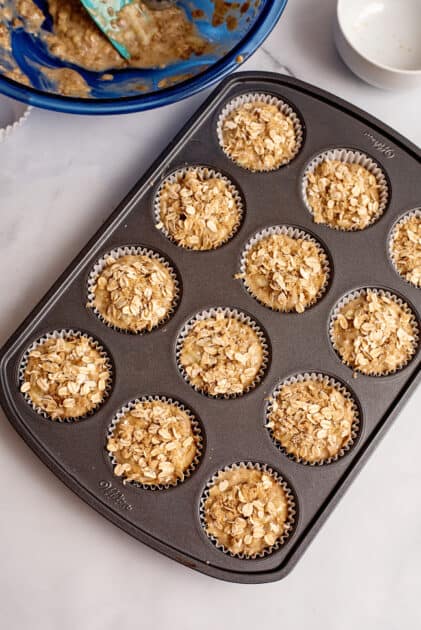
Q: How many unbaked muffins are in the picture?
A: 12